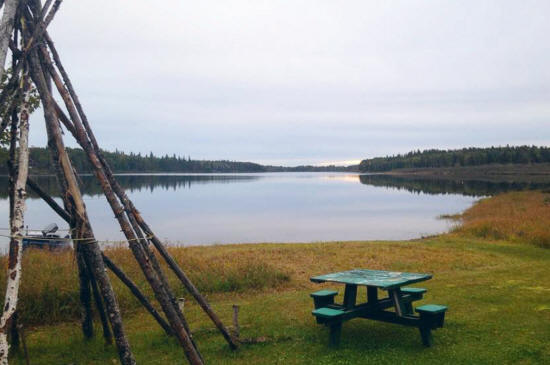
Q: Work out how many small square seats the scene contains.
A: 4